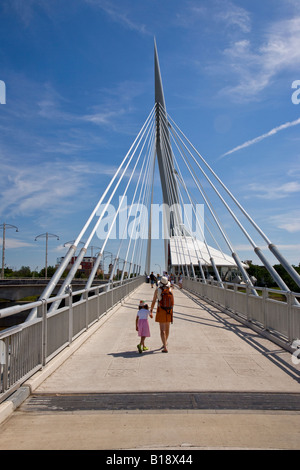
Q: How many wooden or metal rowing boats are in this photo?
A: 0